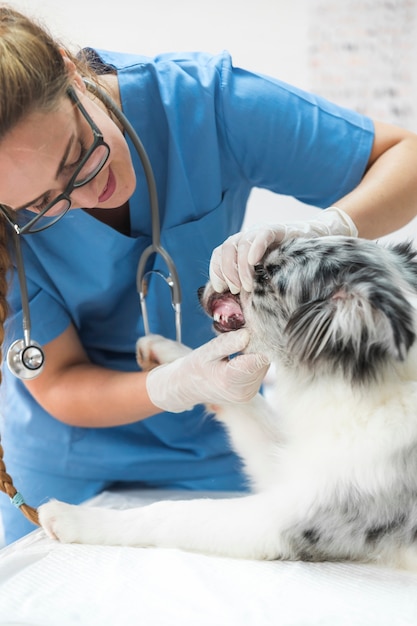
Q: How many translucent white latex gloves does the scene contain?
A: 2